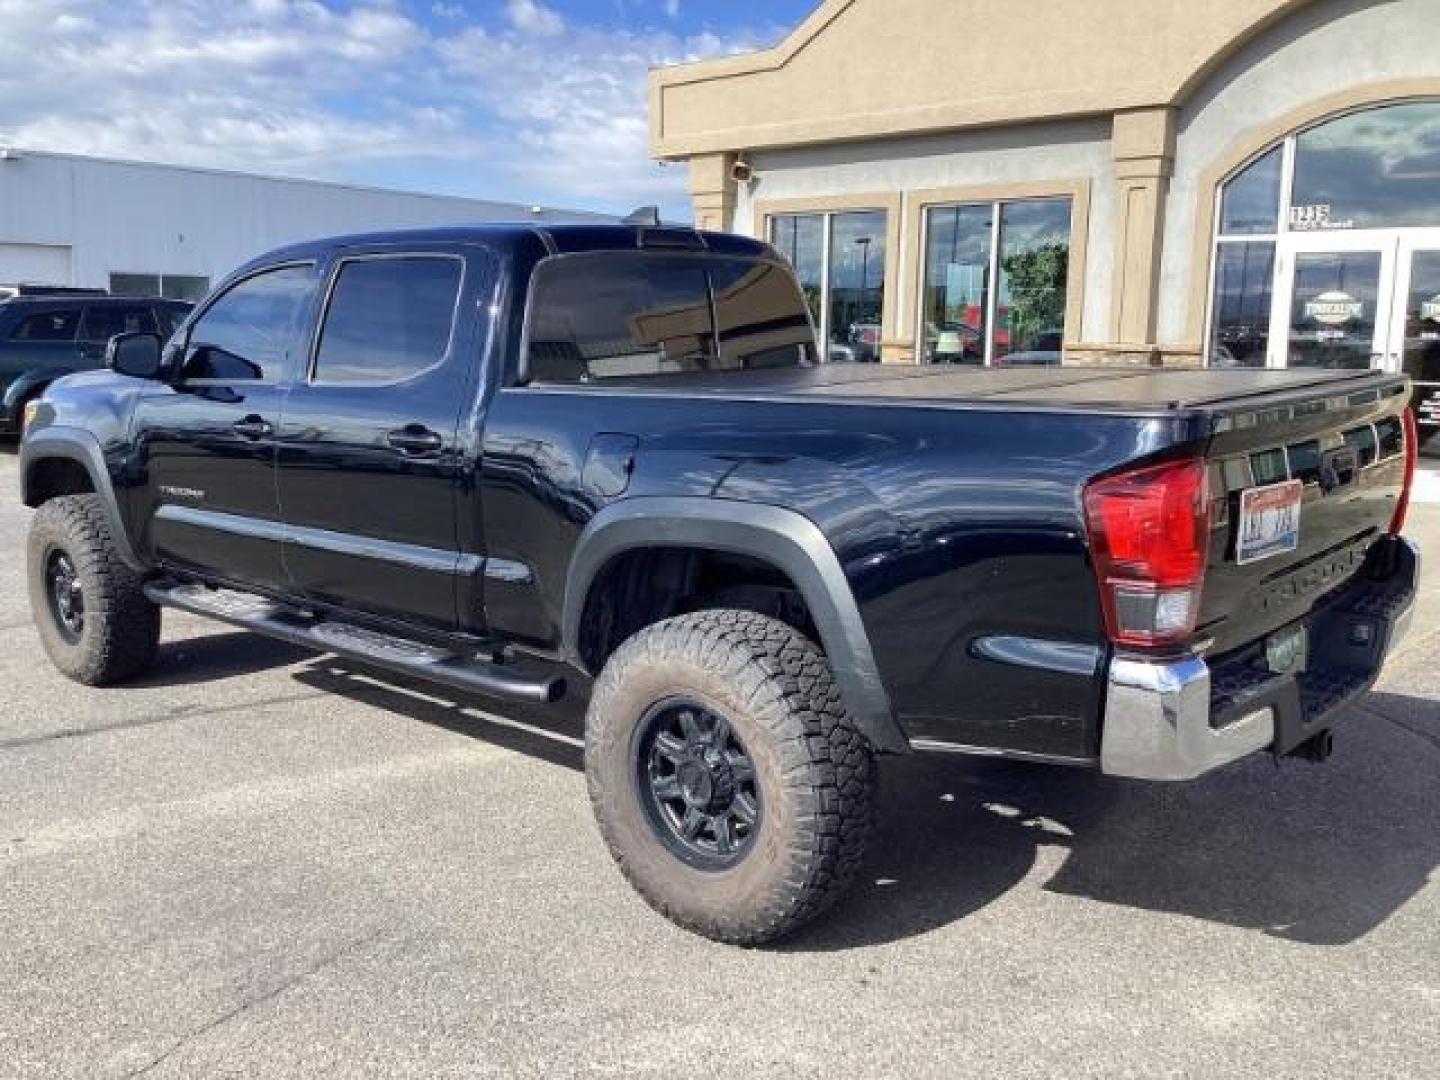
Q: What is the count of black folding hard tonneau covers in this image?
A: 1